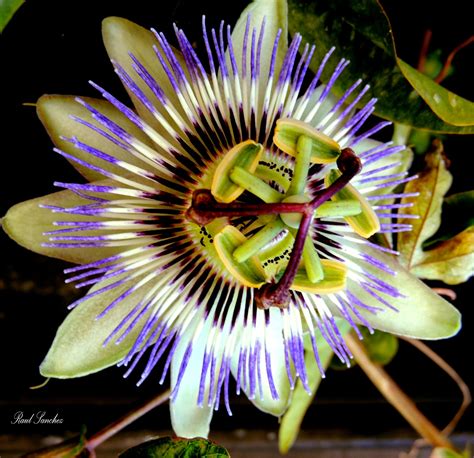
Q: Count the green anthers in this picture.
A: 5